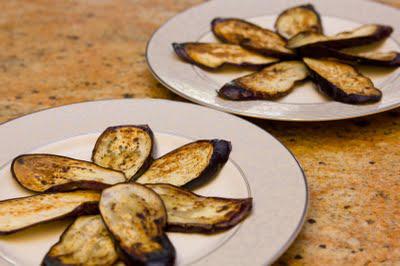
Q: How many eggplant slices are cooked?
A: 14